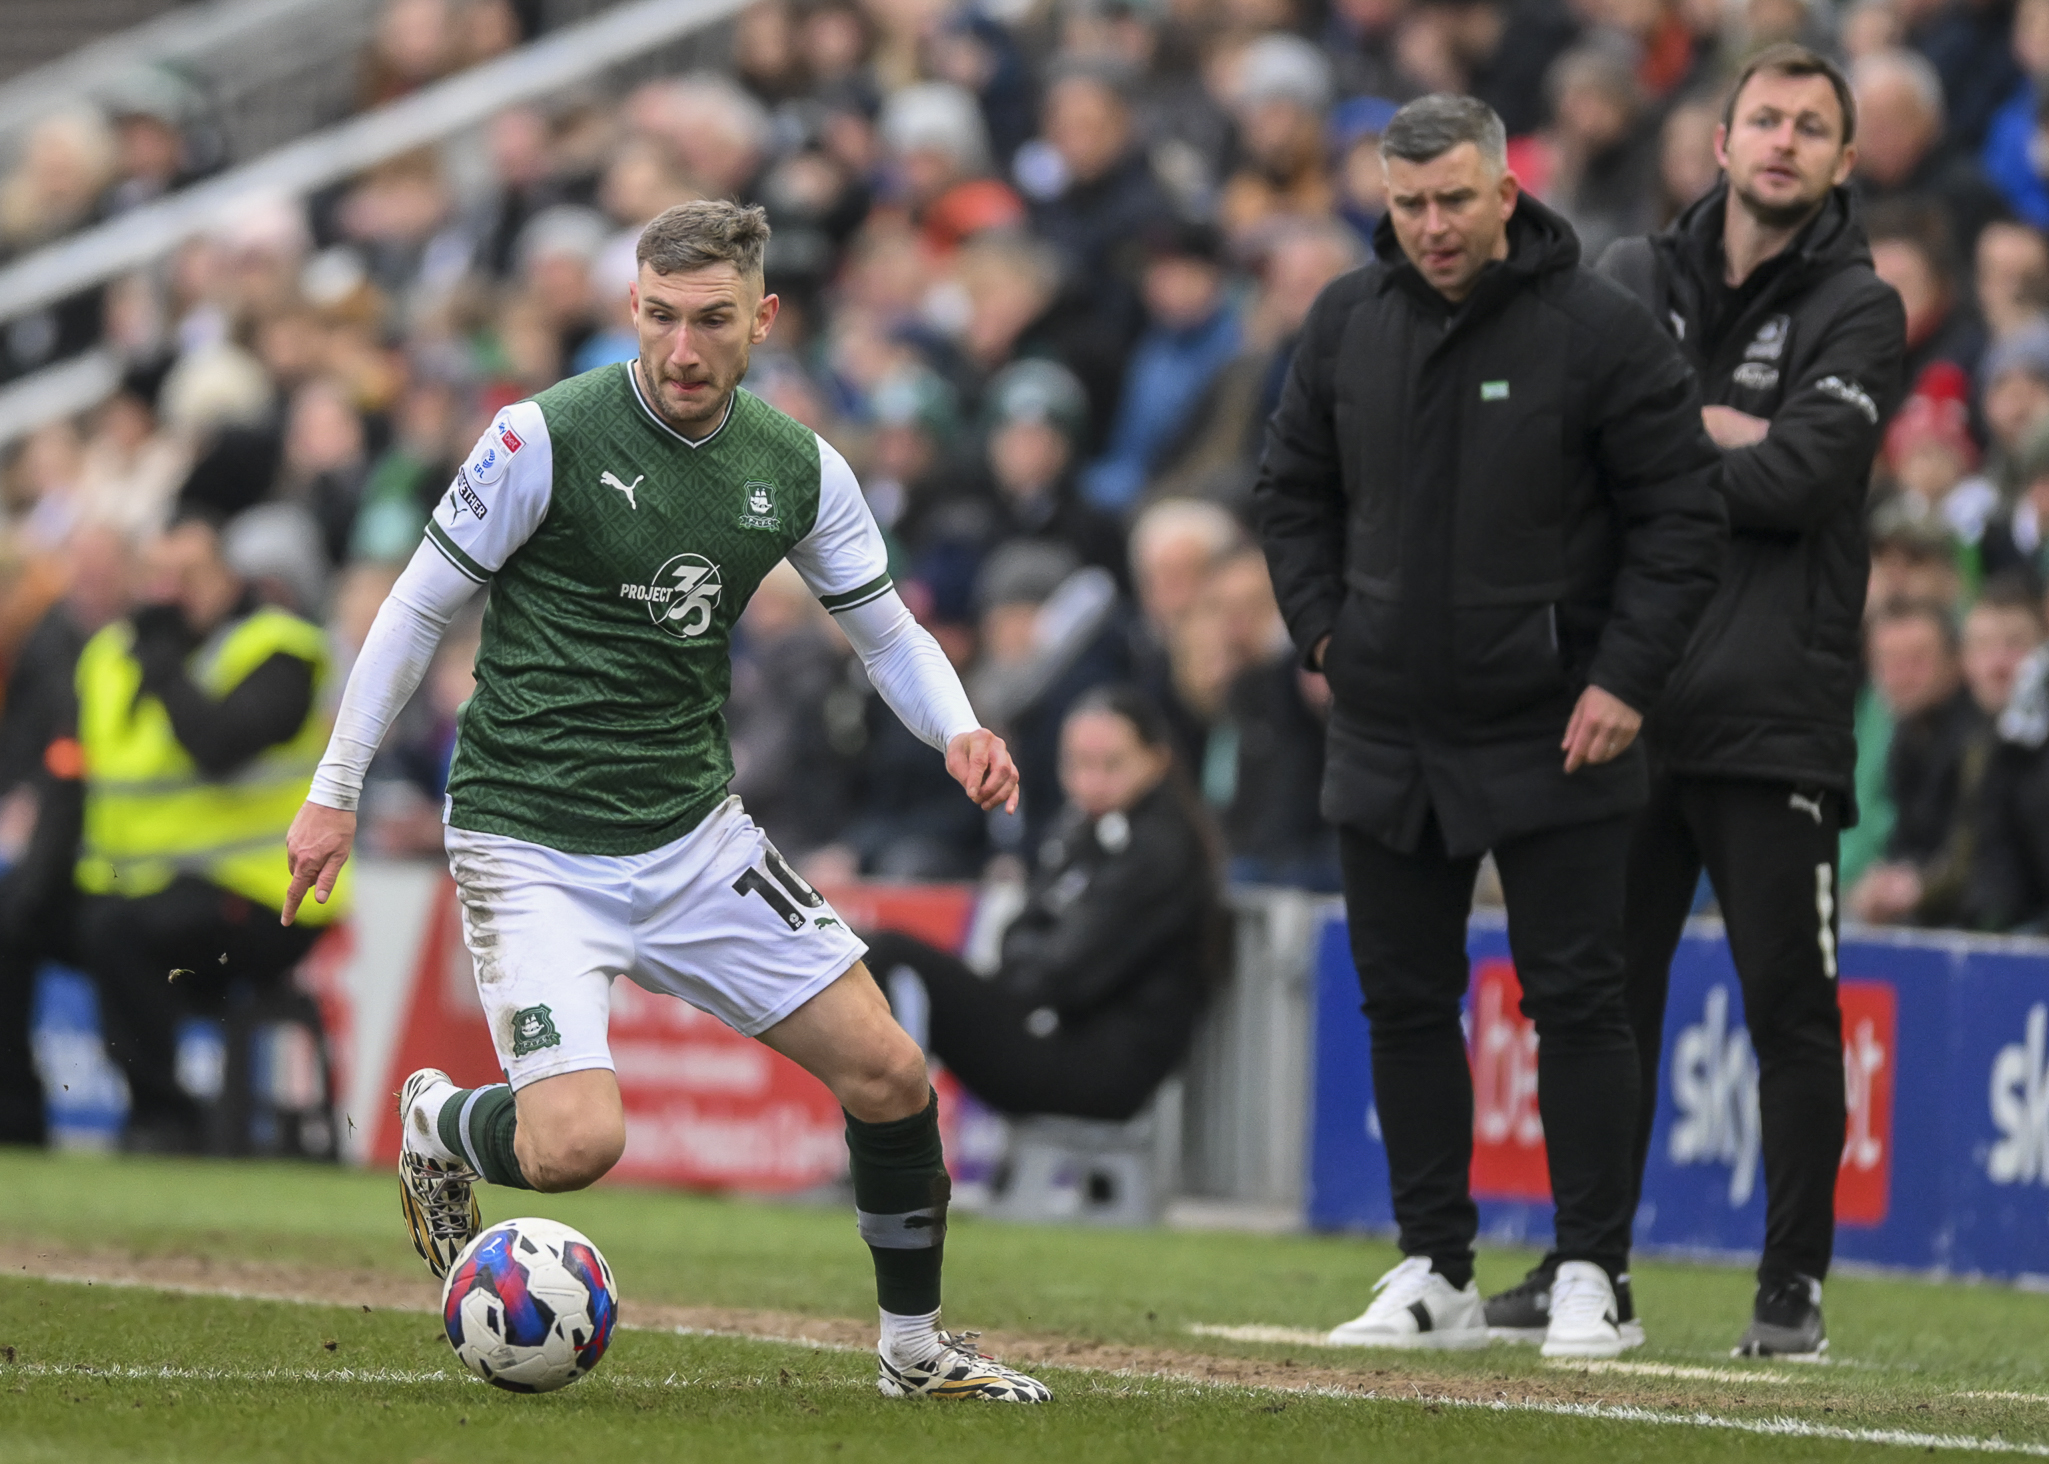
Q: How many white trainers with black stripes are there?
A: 2